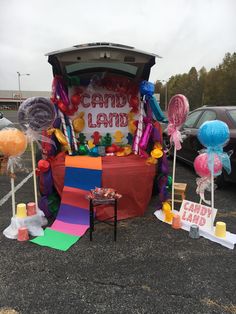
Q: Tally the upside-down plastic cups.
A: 6